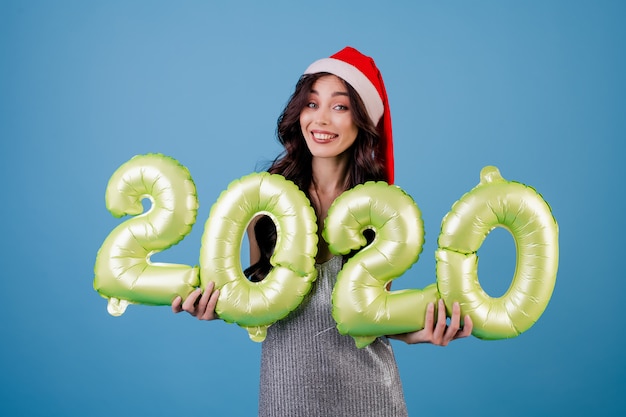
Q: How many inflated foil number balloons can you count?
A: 4